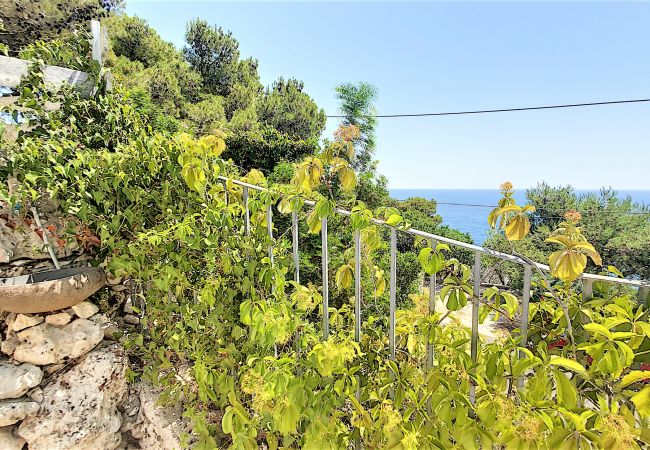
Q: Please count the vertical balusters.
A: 12